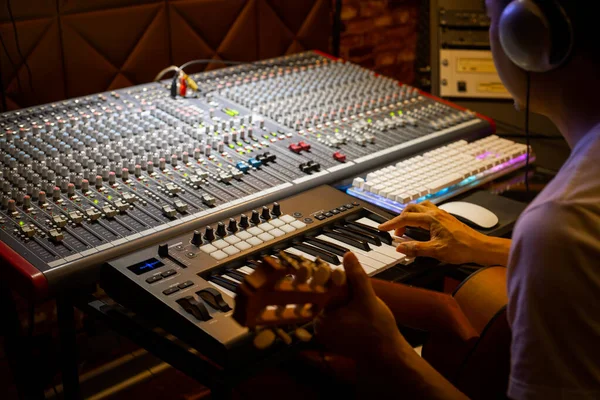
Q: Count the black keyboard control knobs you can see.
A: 8